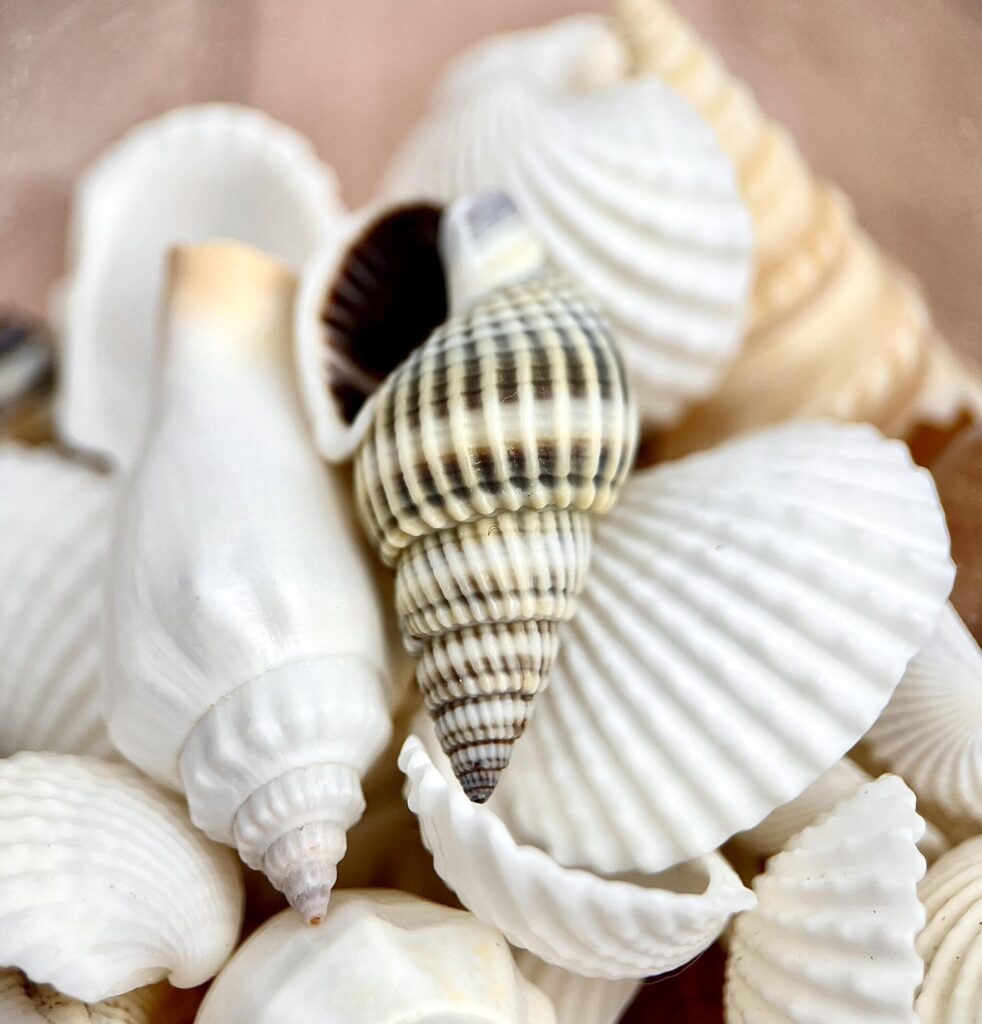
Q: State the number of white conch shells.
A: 1